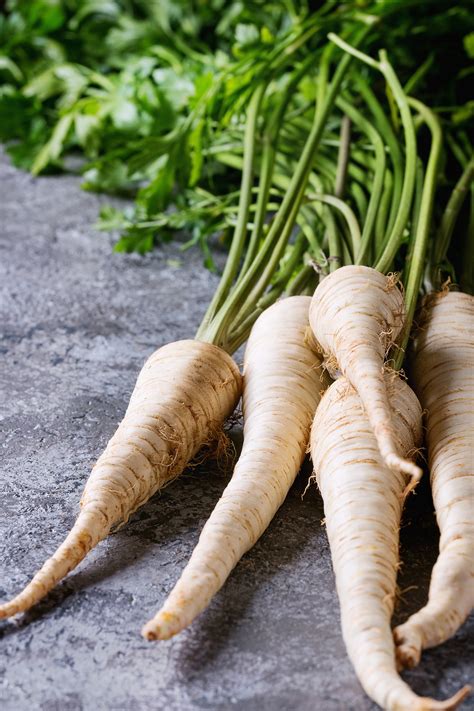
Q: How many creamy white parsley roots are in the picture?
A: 5